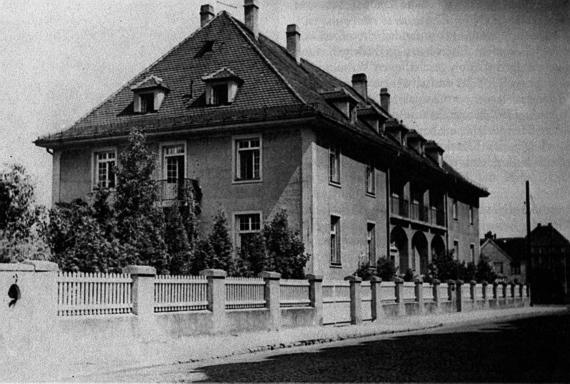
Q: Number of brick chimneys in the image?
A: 5